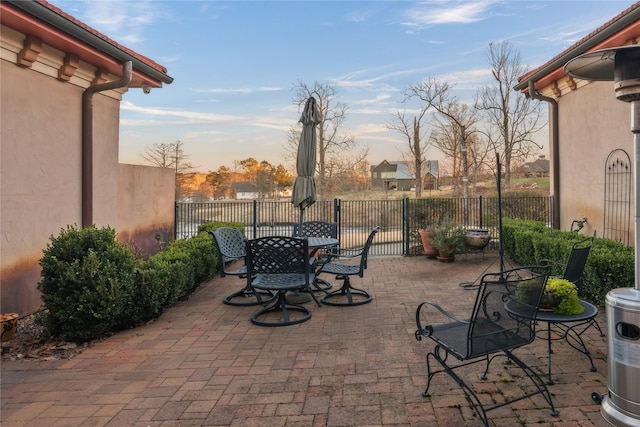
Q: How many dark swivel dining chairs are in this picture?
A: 4